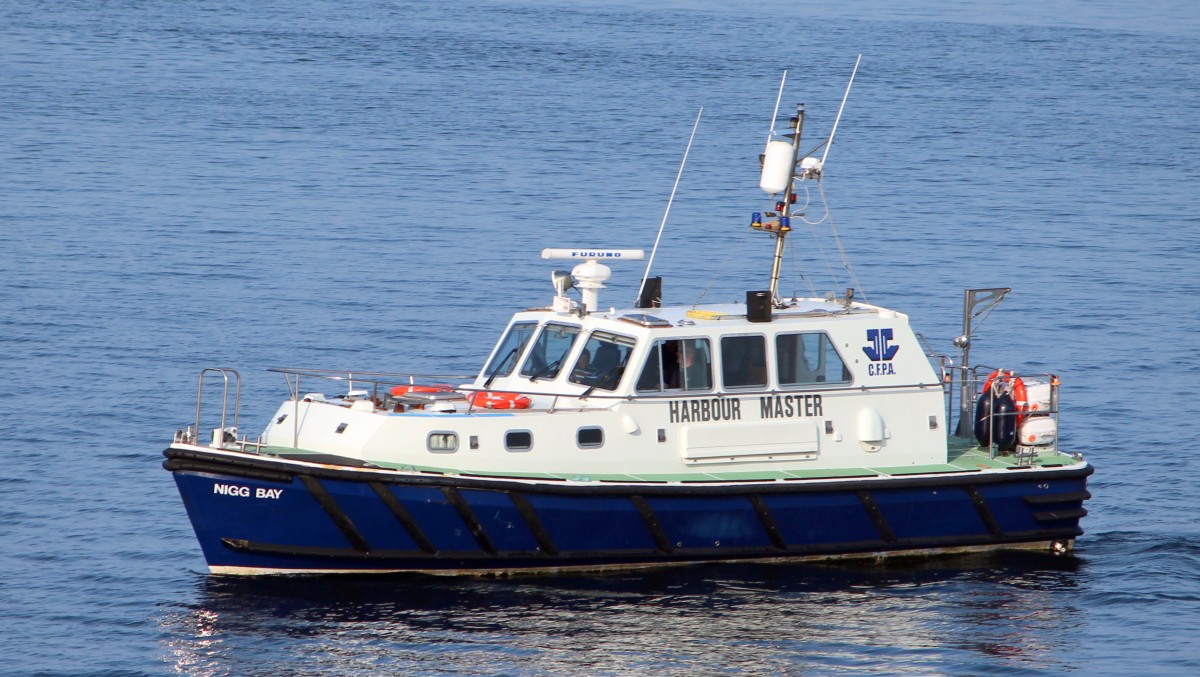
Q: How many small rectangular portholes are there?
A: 3